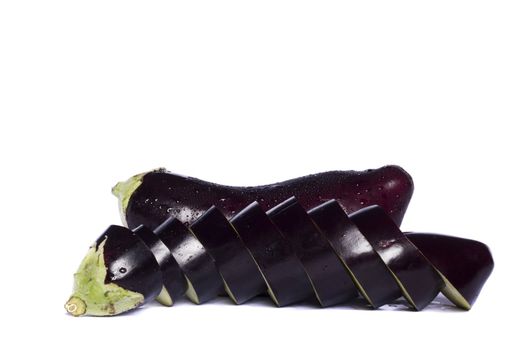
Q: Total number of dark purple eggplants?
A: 2